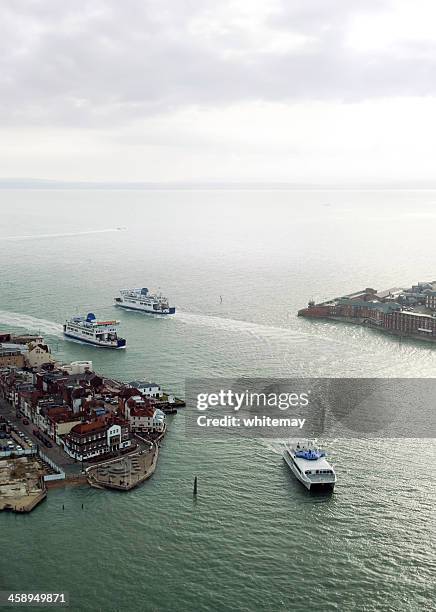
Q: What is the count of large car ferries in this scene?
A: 2